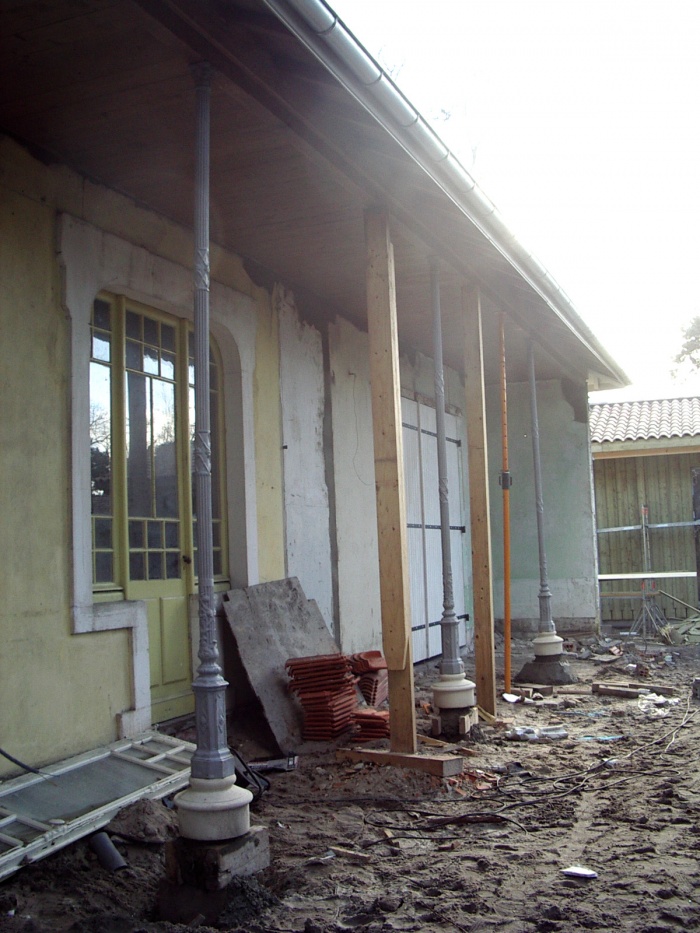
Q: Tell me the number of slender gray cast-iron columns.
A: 3